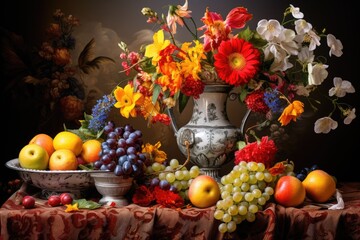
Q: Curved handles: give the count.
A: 2